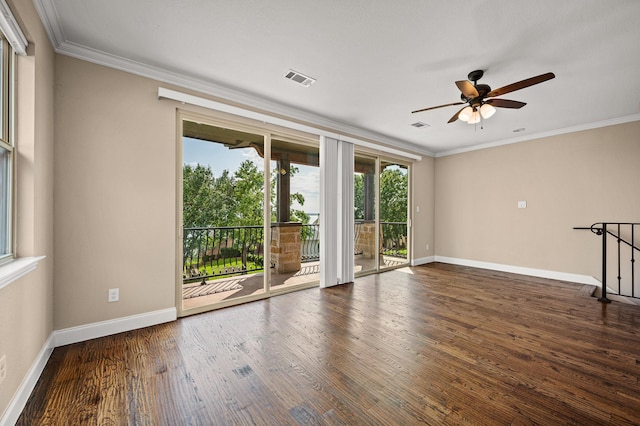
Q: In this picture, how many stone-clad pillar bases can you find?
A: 2